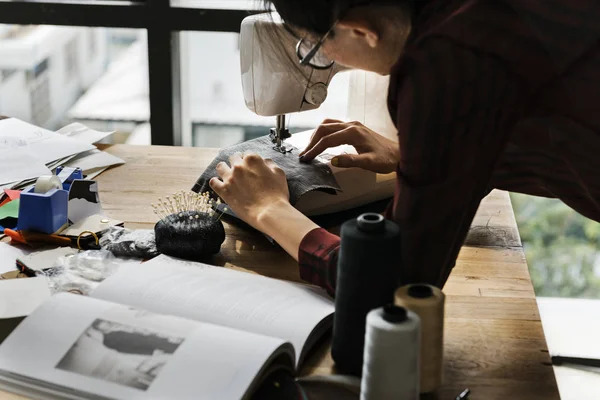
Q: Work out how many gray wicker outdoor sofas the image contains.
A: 0